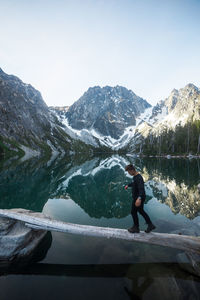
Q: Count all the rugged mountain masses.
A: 3